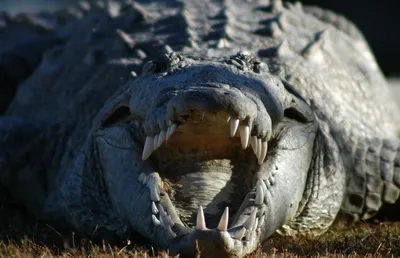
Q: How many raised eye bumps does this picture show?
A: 2